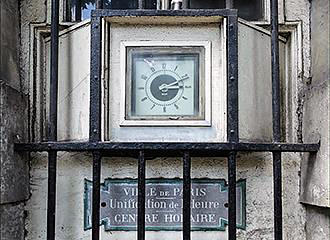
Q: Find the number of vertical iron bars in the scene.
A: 6